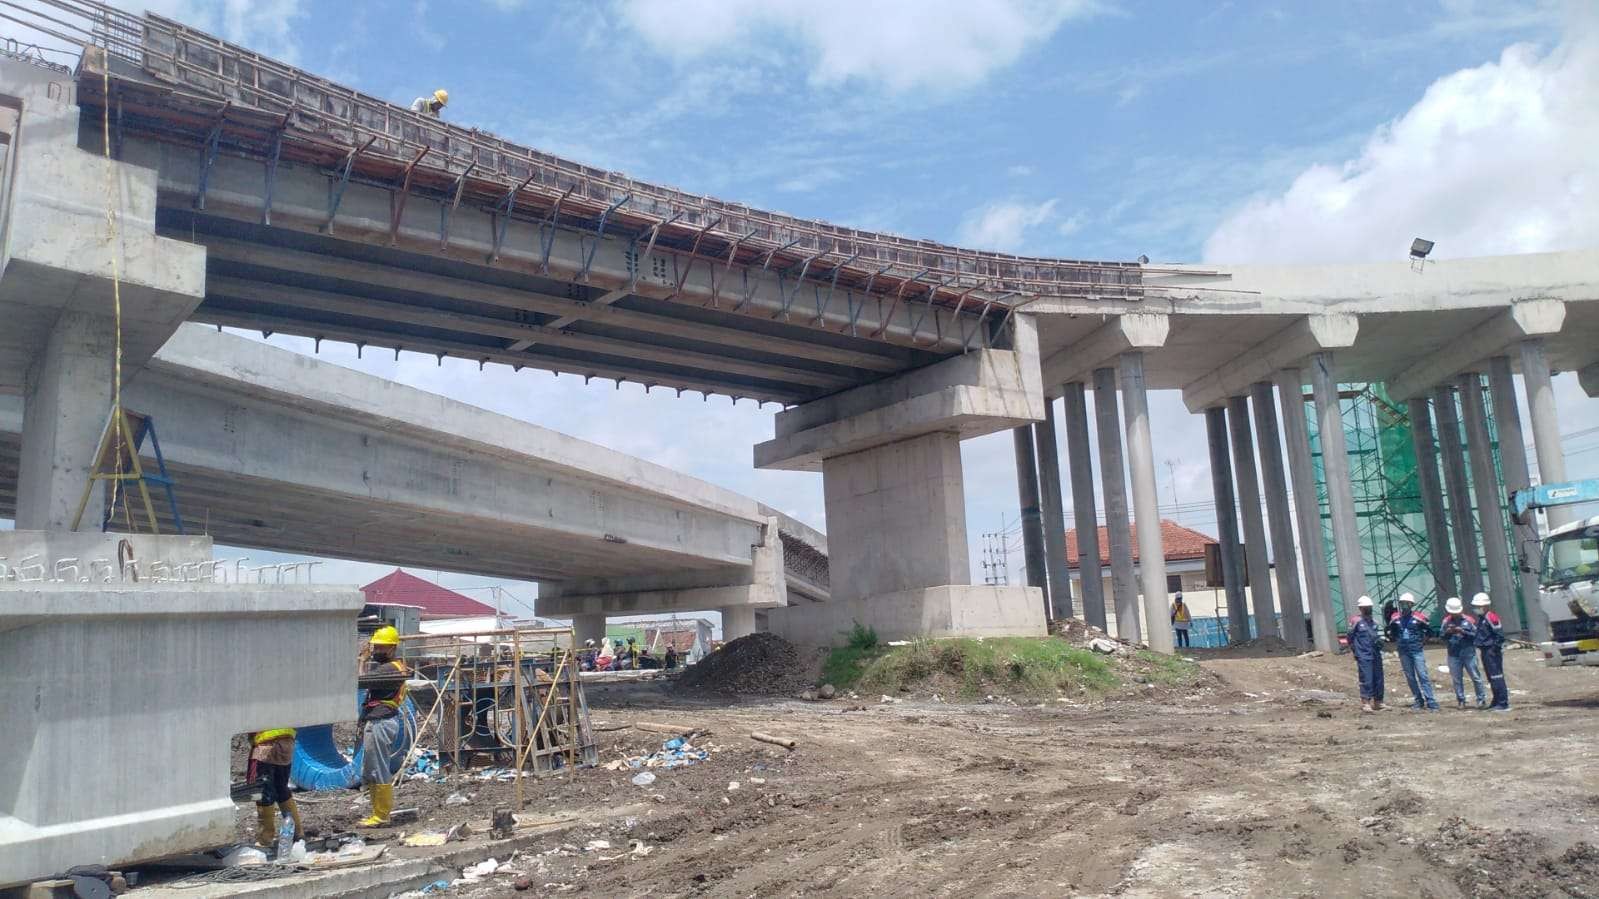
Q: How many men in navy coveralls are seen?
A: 4